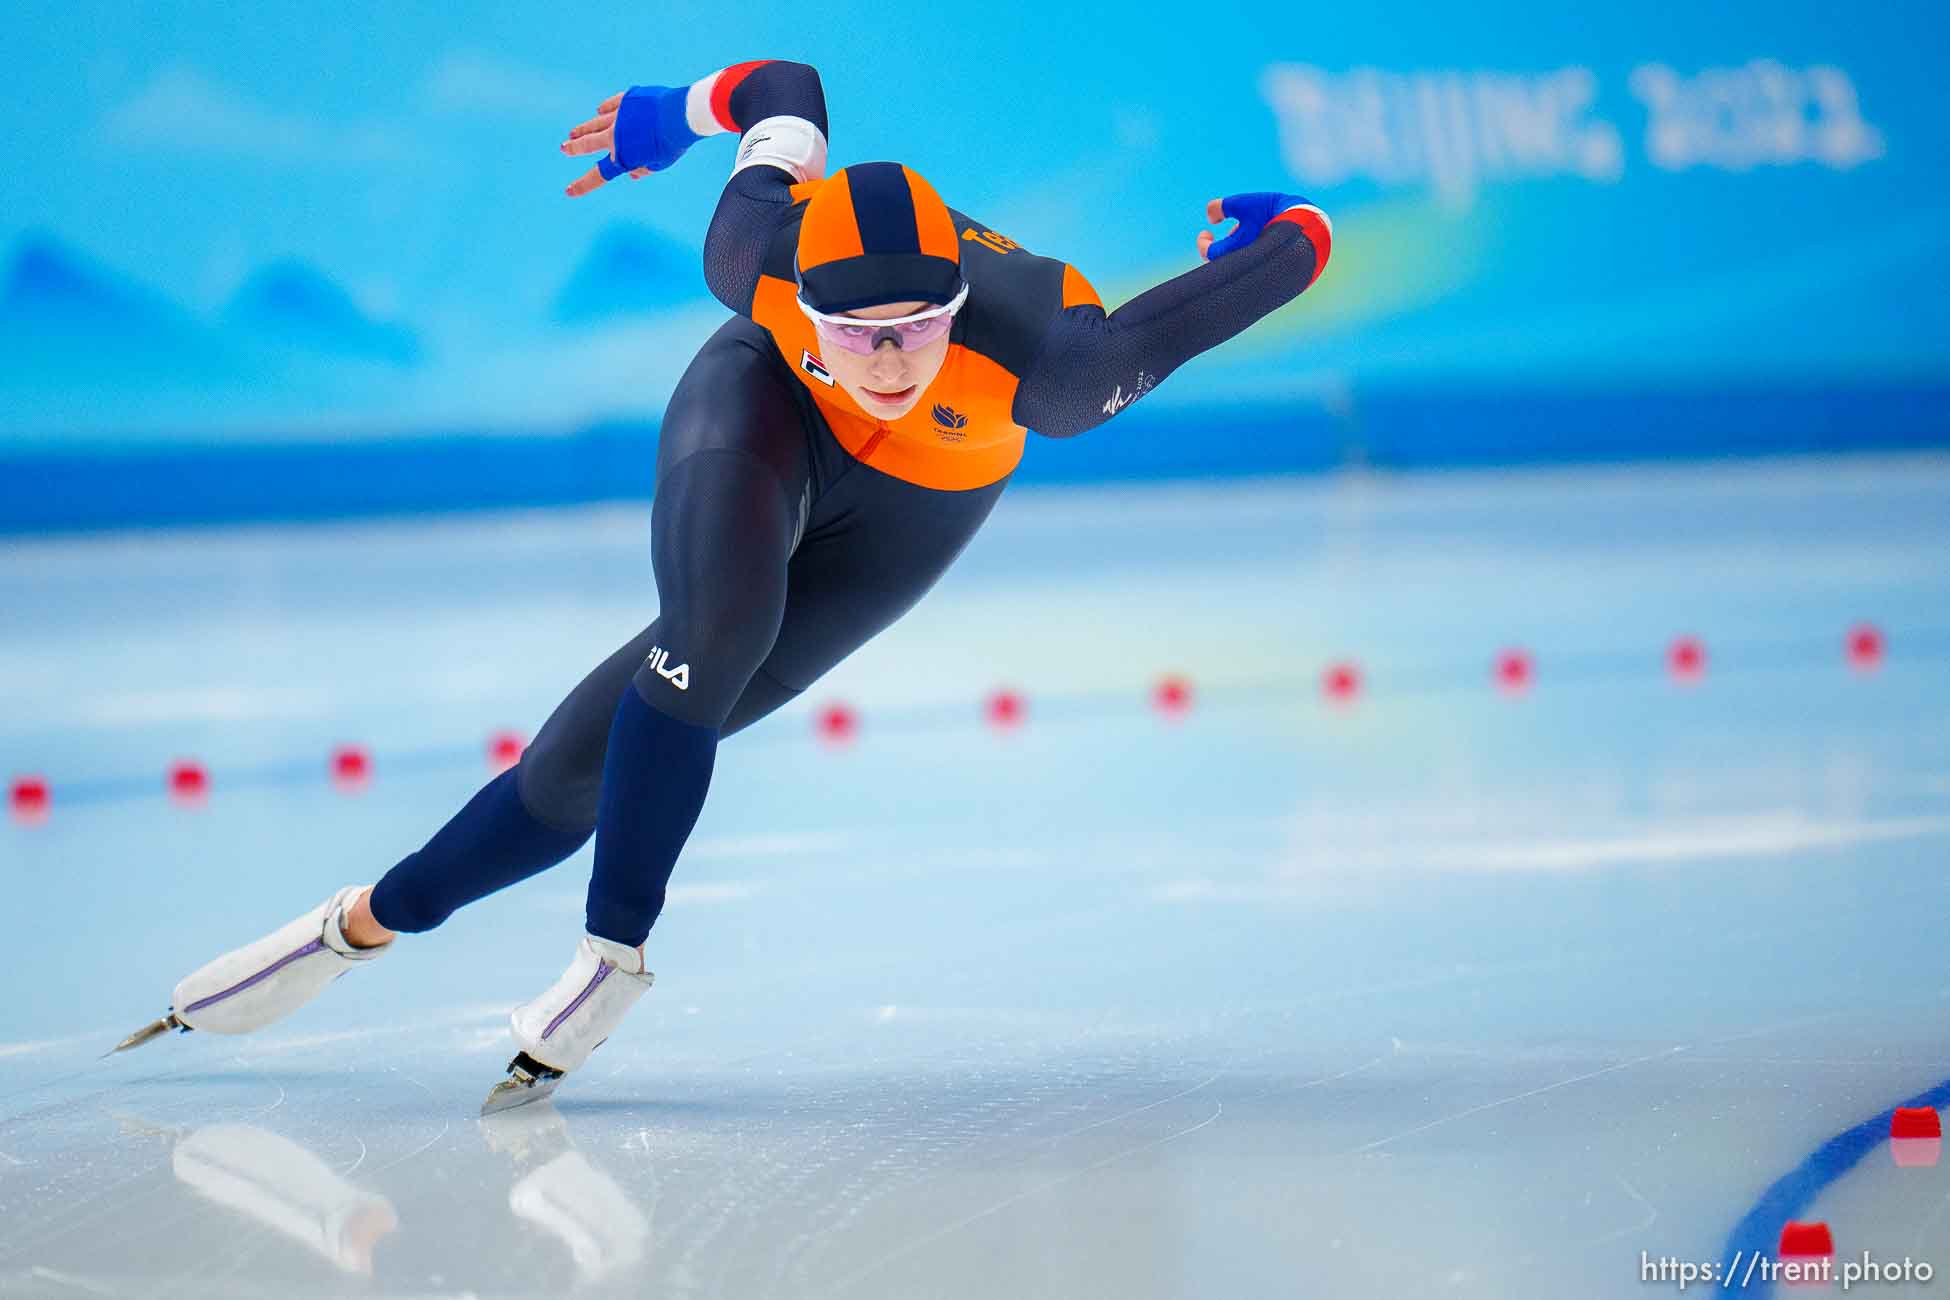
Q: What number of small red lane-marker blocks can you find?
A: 13